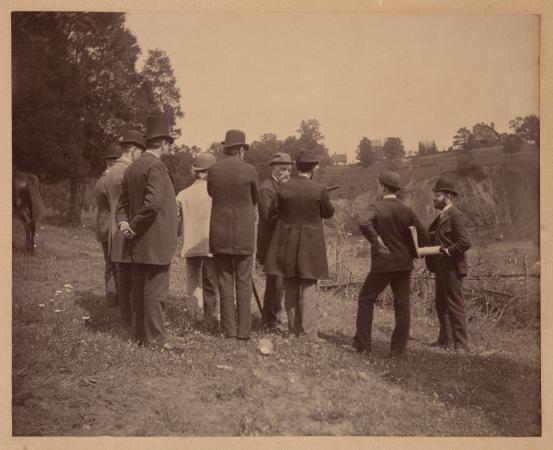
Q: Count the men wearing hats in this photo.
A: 9